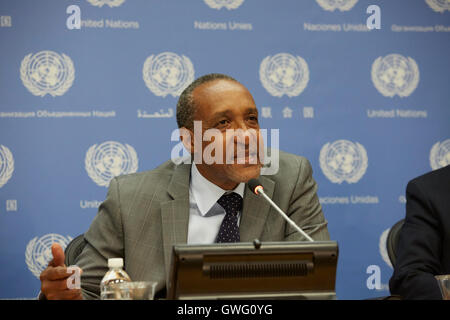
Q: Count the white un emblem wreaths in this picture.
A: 14